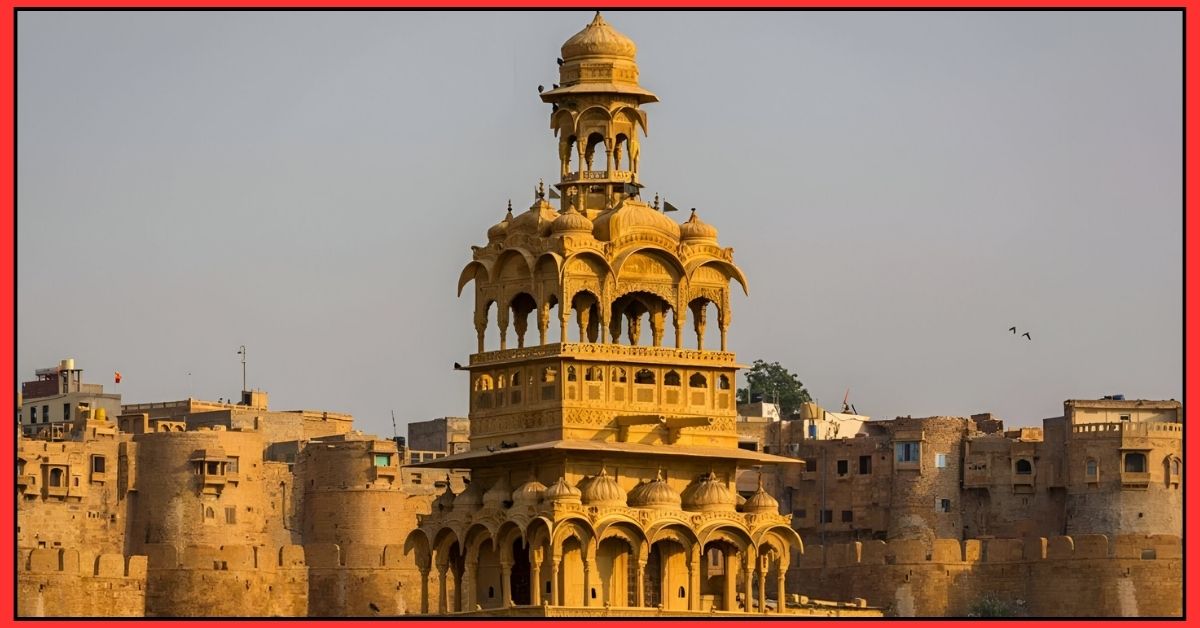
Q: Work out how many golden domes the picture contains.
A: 15